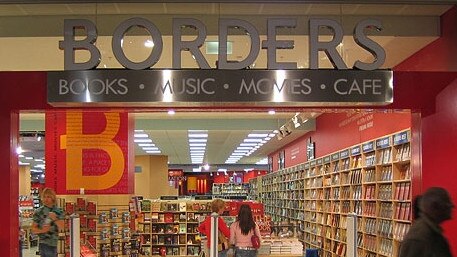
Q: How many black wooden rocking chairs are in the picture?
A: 0